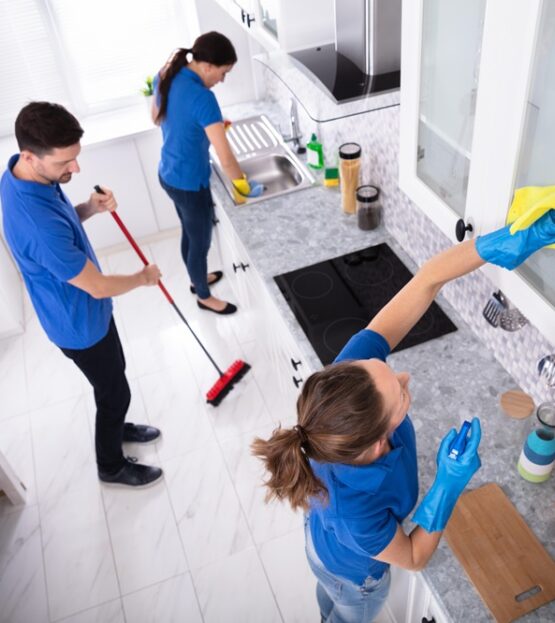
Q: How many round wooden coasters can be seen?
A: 1